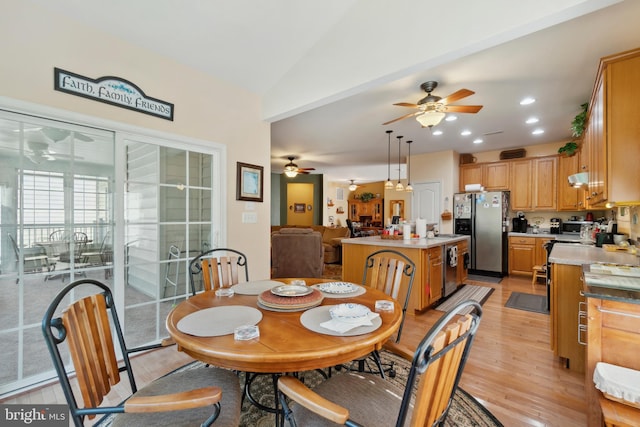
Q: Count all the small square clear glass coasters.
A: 4